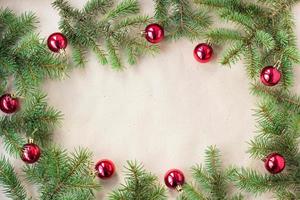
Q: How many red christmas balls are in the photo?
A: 9